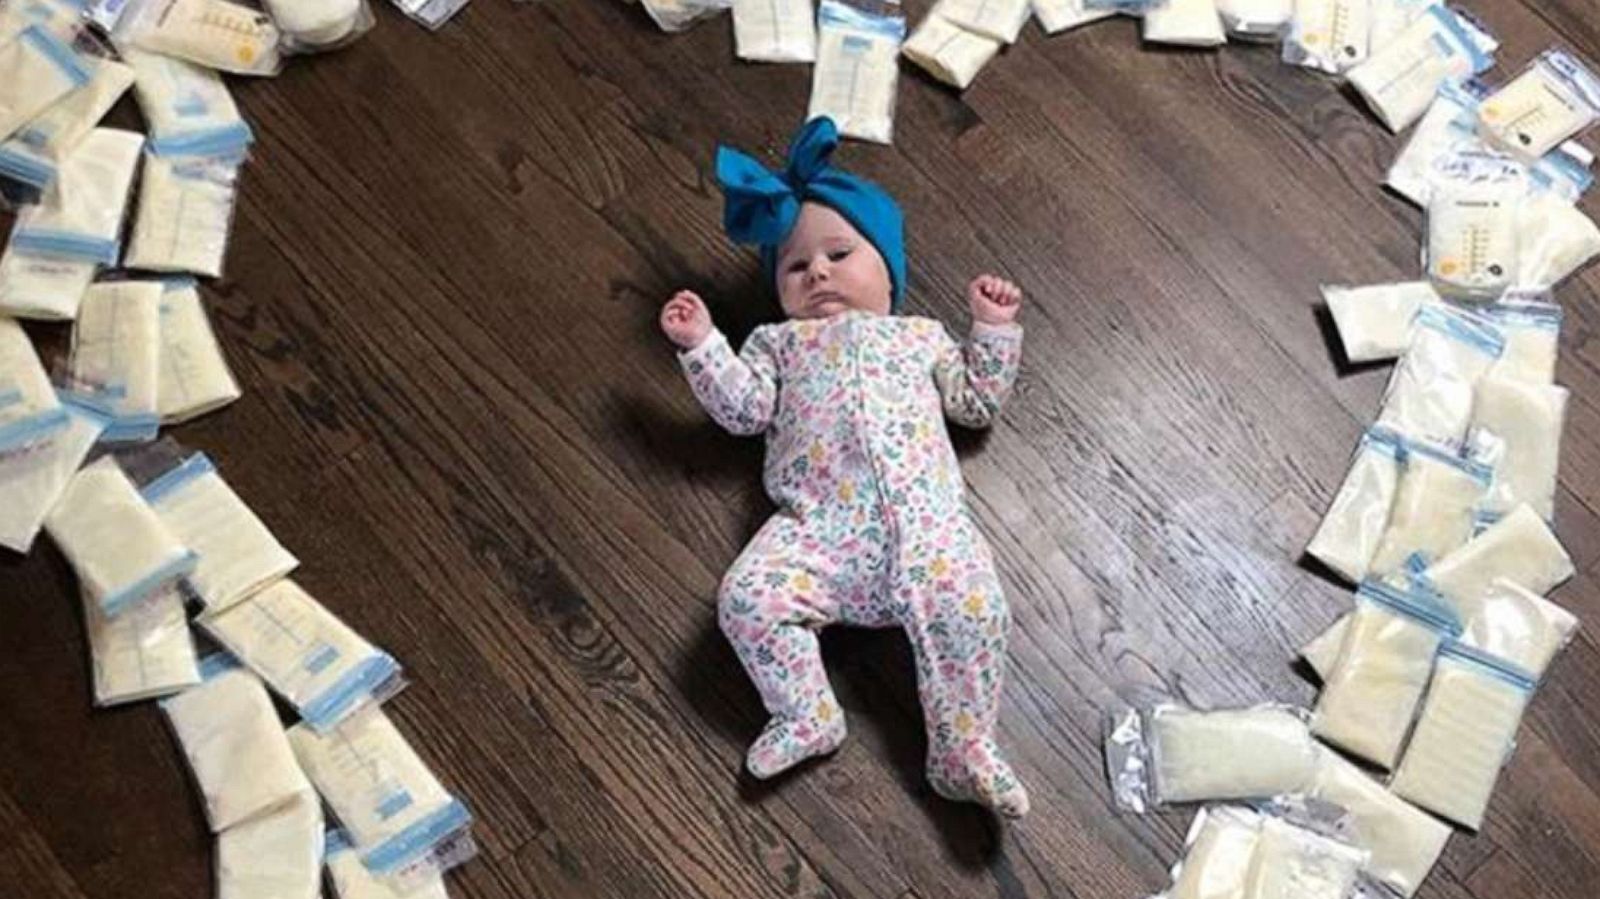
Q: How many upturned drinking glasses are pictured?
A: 0